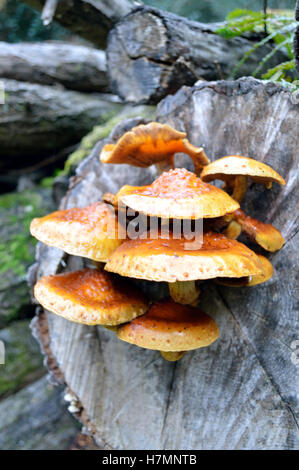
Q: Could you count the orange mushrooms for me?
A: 9